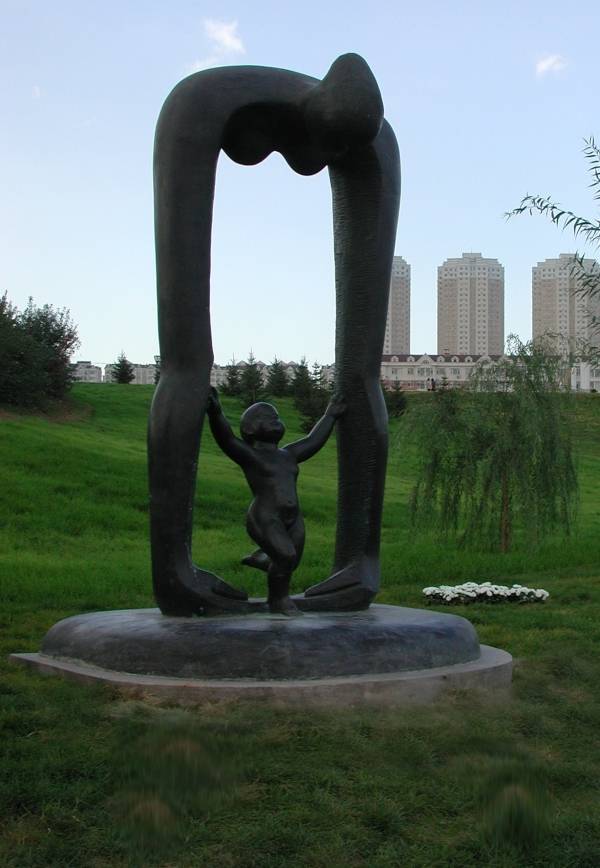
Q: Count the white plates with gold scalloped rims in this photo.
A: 0